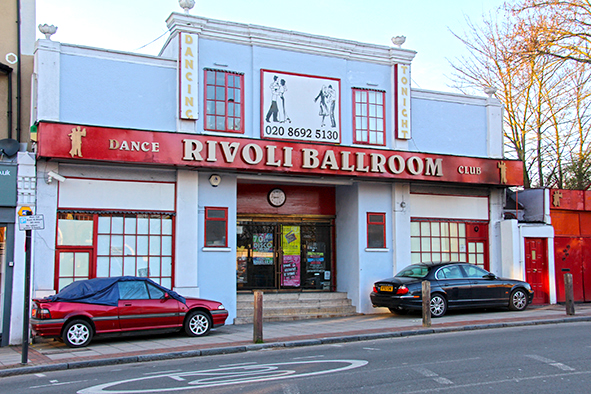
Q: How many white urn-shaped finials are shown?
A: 4